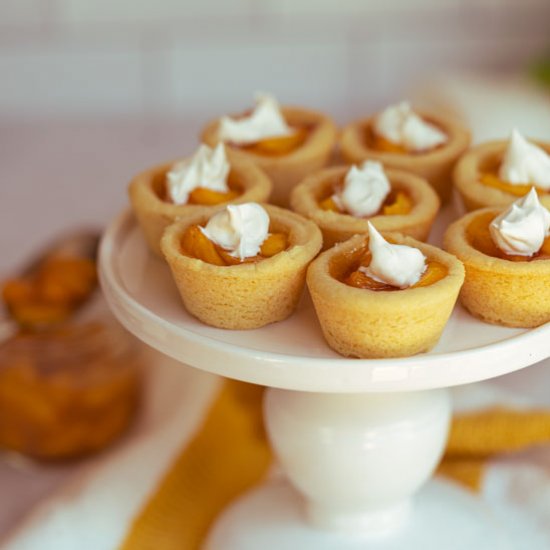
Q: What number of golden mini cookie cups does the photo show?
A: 8